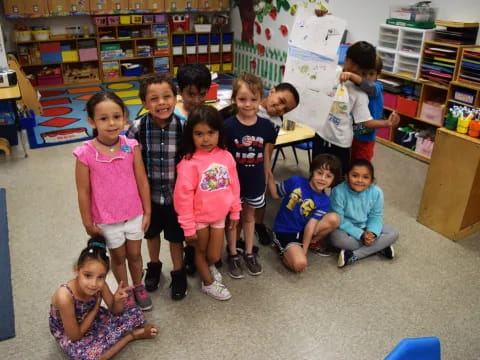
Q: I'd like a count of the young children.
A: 11